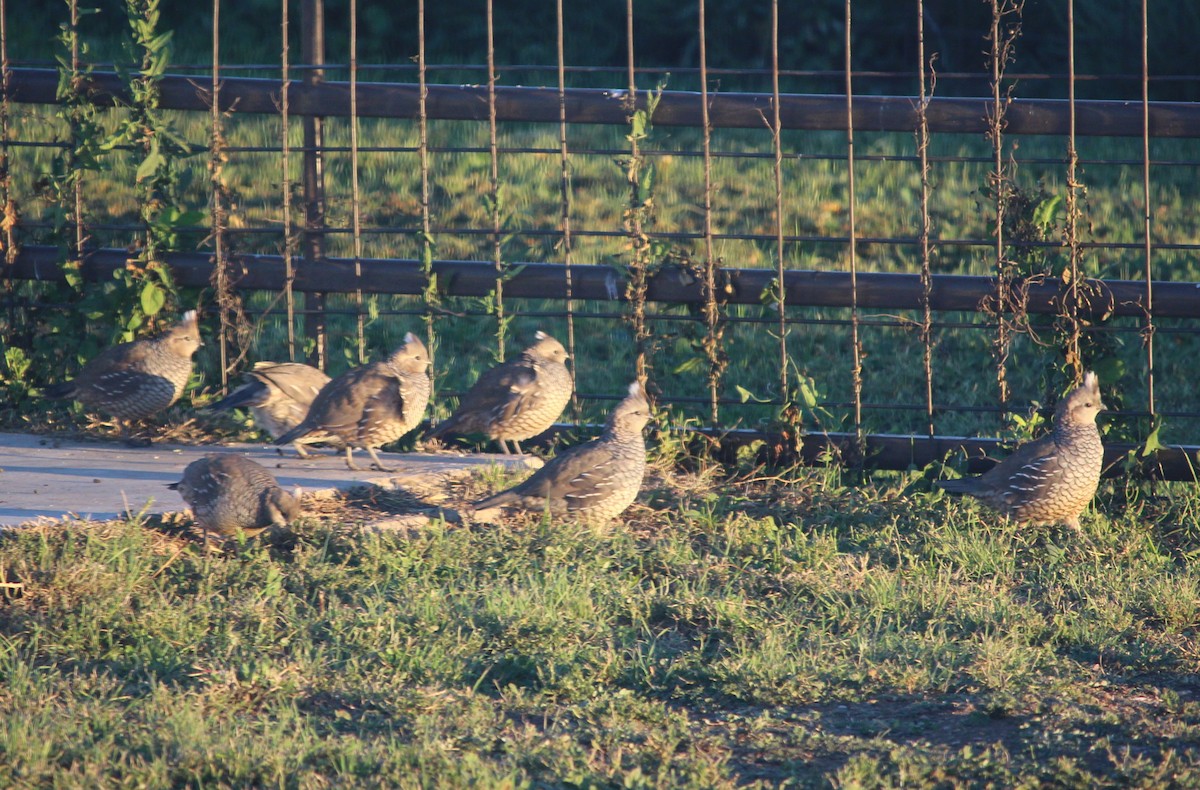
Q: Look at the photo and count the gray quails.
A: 7